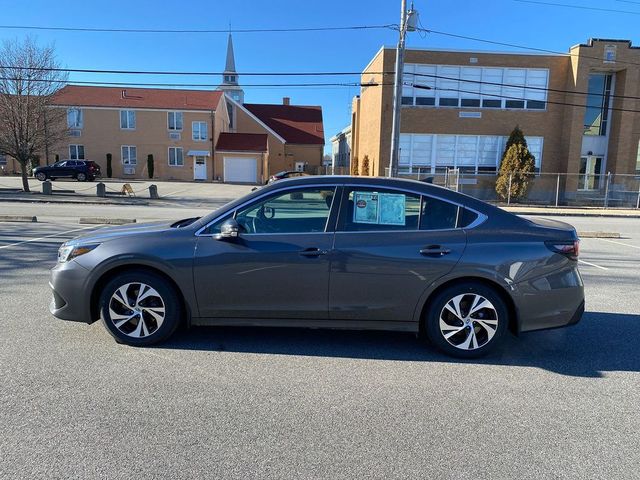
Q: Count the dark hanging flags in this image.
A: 0